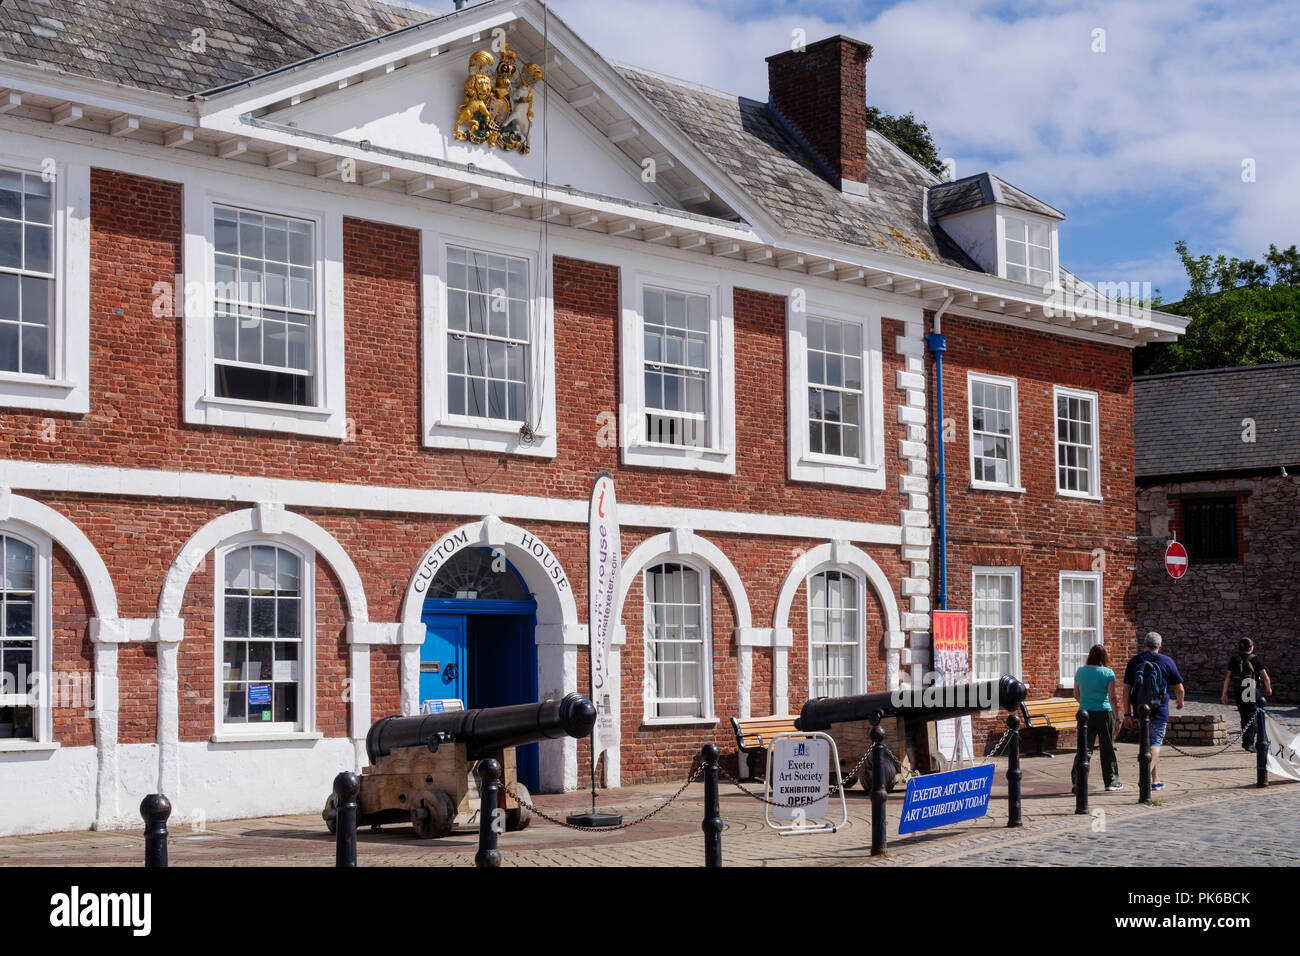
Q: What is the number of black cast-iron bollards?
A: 9